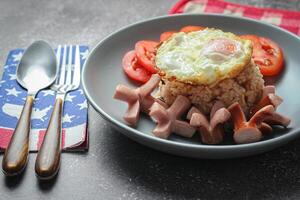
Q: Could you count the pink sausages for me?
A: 5